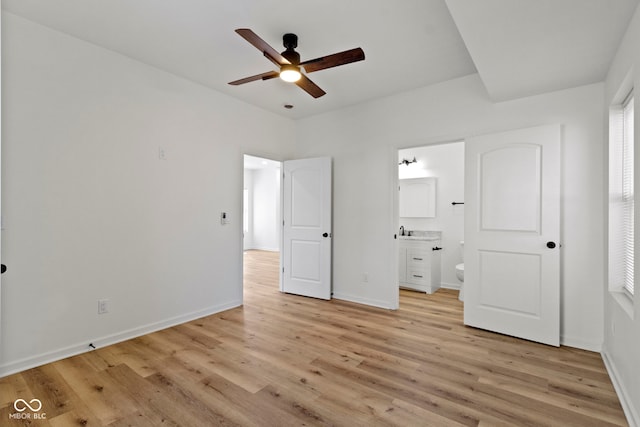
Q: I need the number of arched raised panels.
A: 2